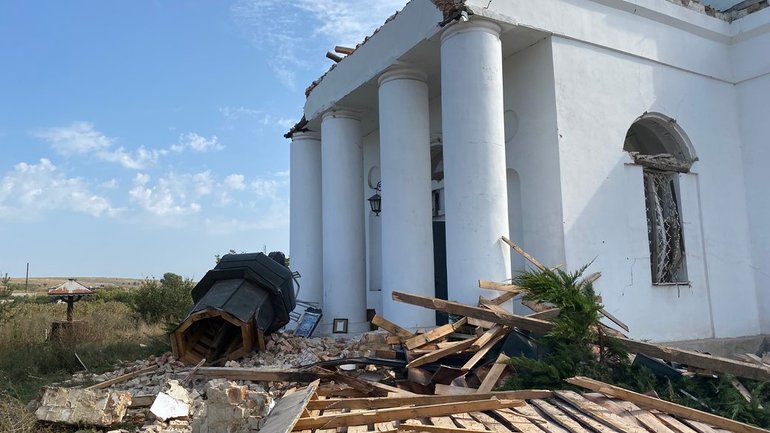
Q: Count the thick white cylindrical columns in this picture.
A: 4